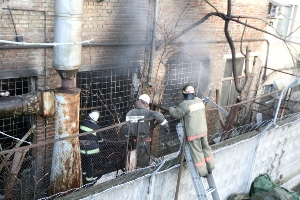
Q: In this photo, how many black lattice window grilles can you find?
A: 3